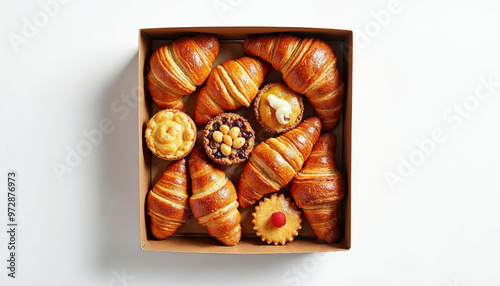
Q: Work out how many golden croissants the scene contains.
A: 7